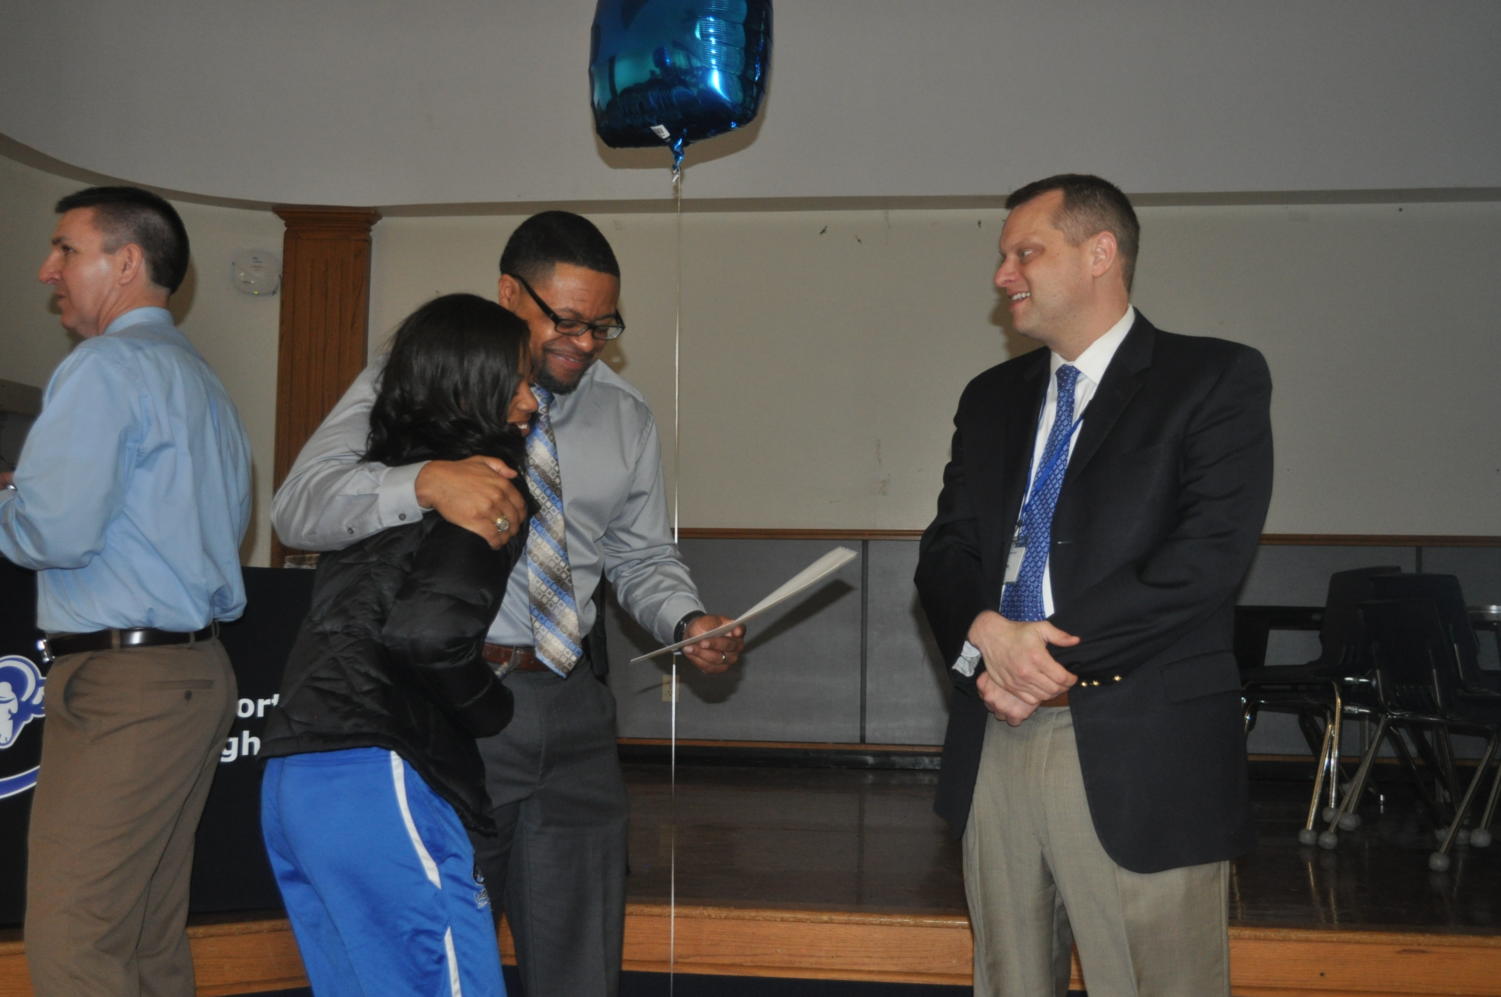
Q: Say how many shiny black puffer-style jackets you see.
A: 1